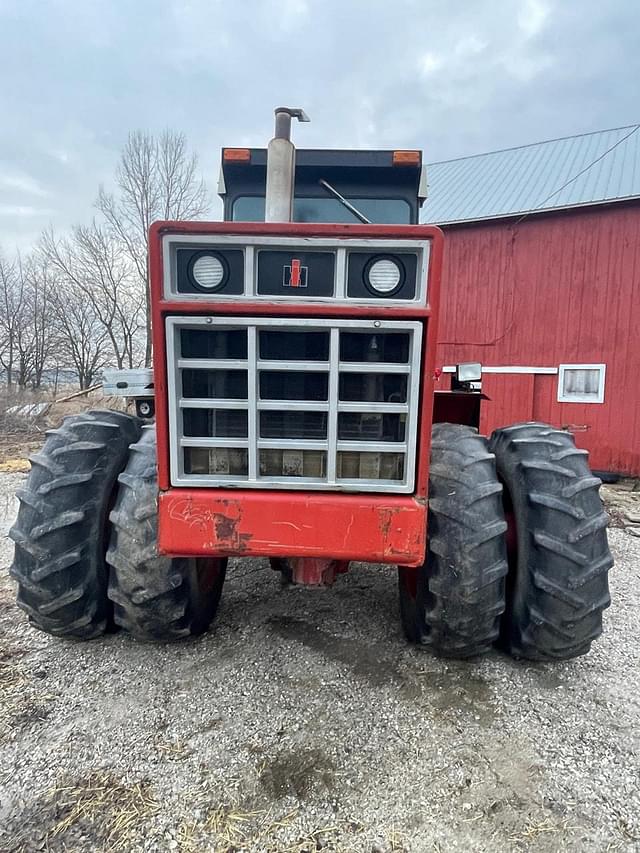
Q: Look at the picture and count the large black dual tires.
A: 4